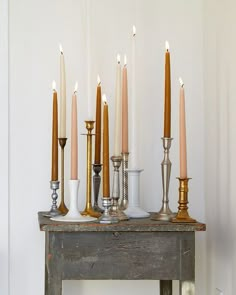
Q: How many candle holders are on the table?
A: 11